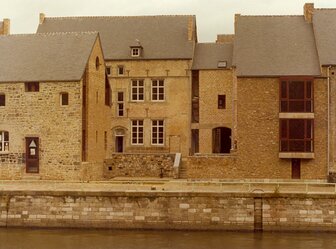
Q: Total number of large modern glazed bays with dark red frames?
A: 2